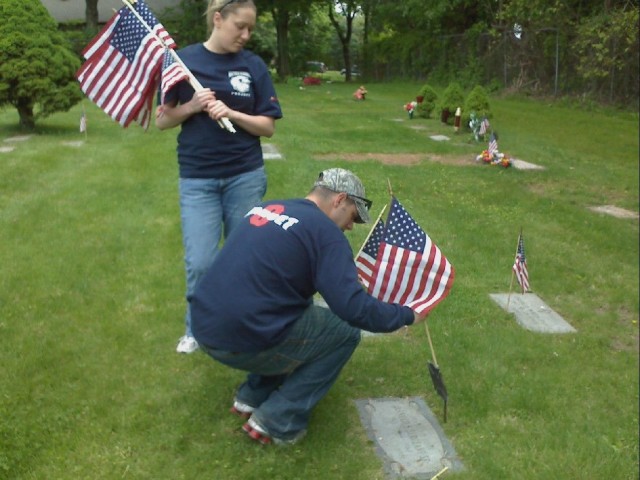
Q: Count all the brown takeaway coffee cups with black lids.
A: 0